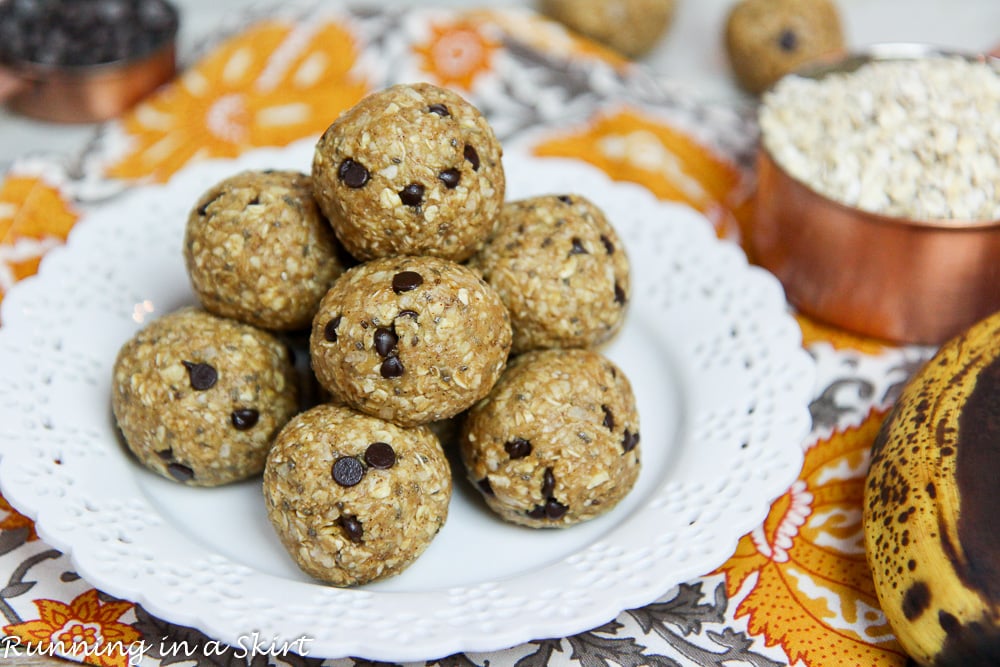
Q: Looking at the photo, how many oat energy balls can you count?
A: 9